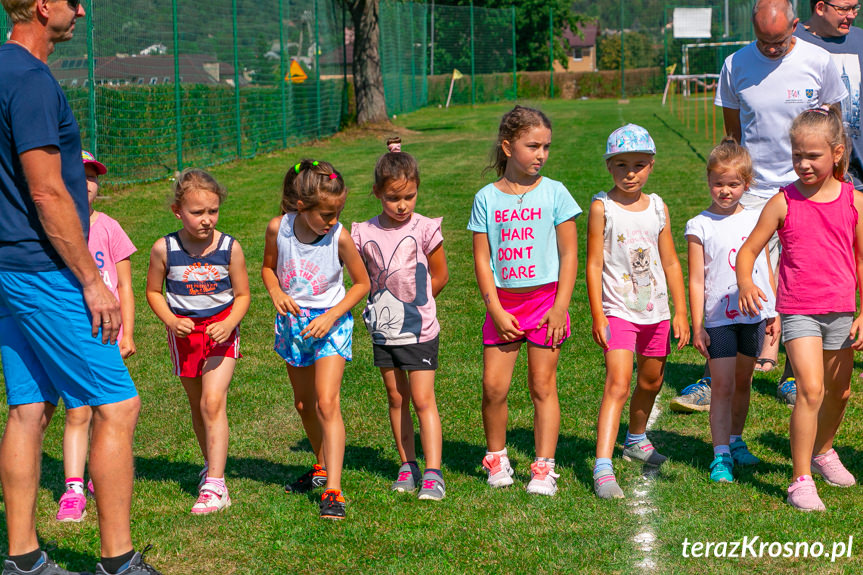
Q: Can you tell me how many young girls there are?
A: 8